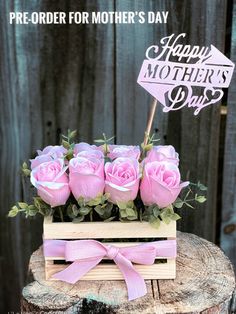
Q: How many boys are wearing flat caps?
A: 0